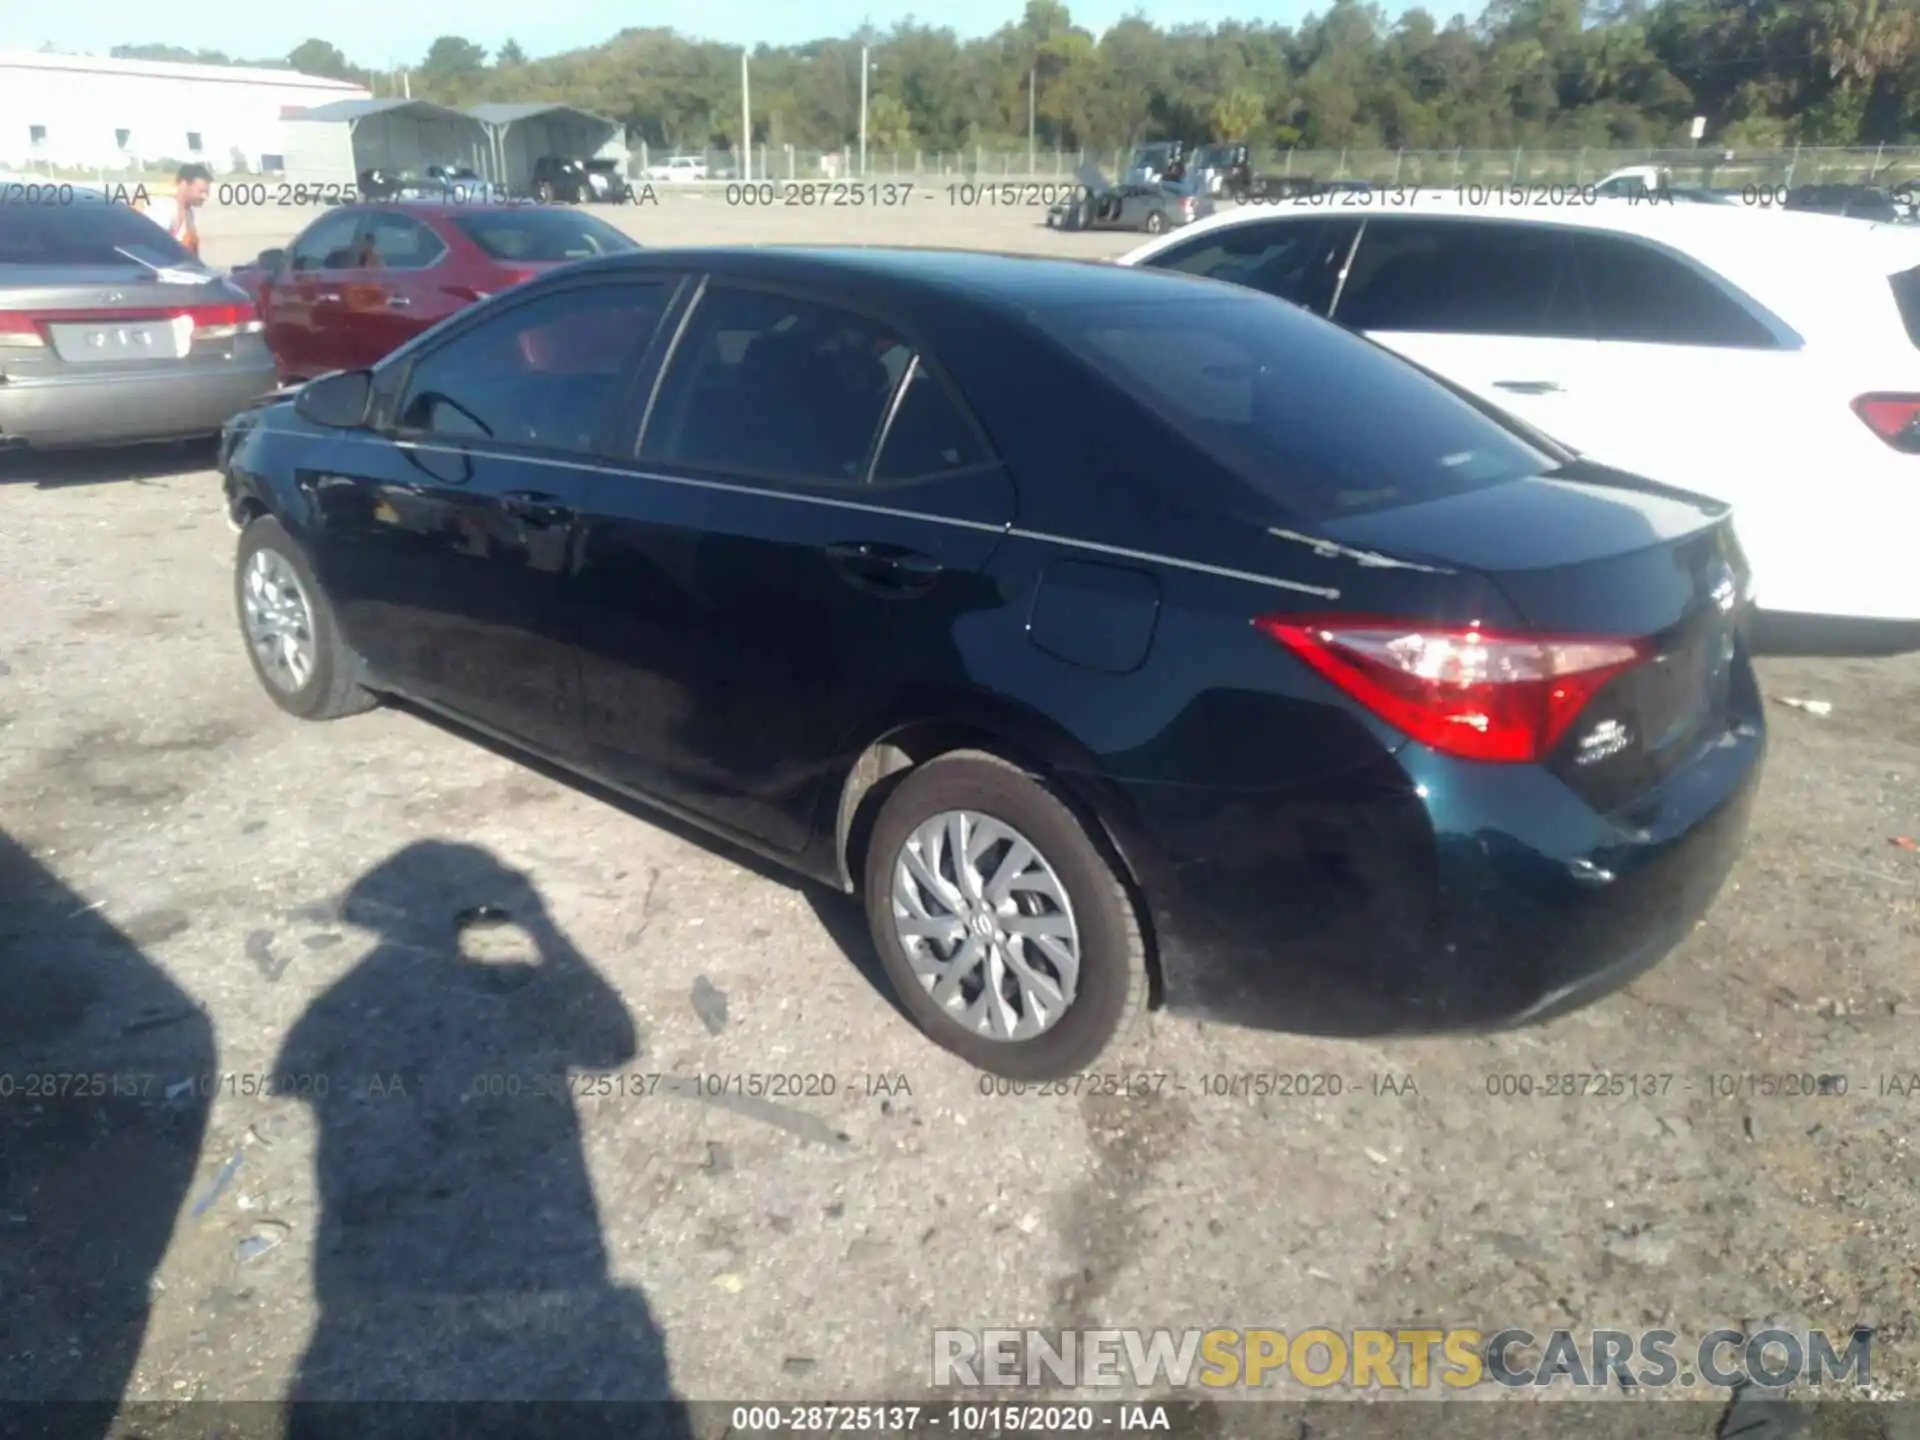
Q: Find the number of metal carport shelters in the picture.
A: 2